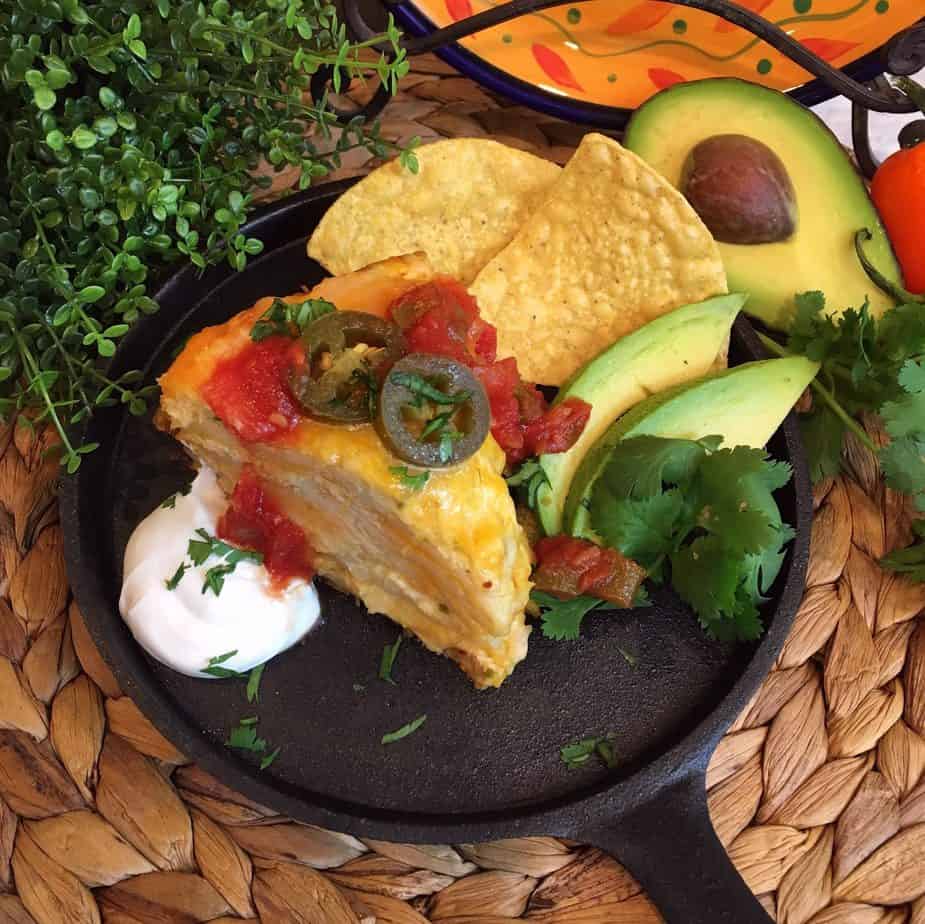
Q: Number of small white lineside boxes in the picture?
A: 0